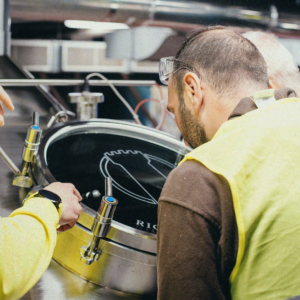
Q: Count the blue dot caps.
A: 2